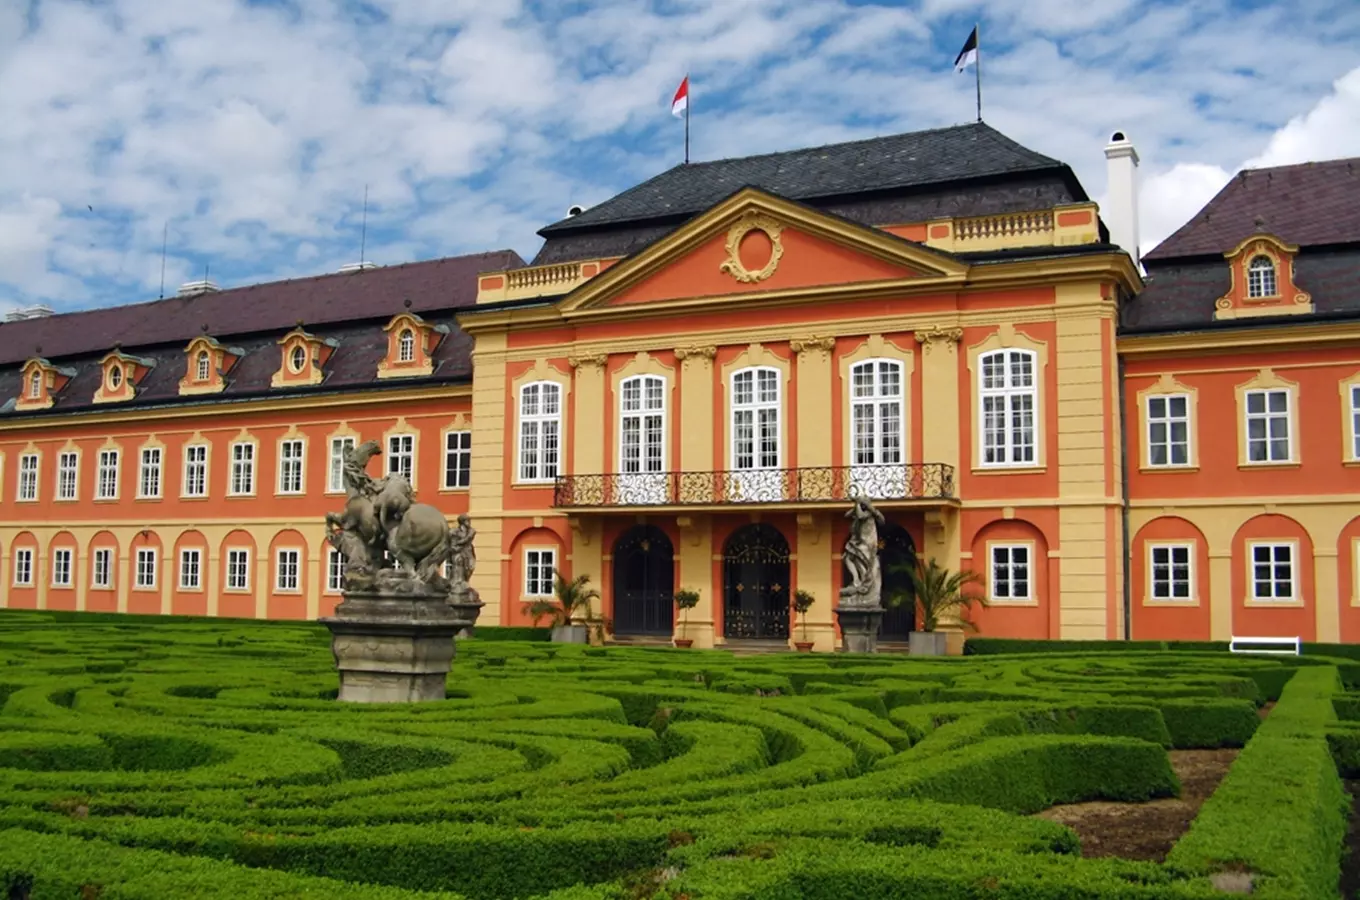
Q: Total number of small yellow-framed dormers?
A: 6